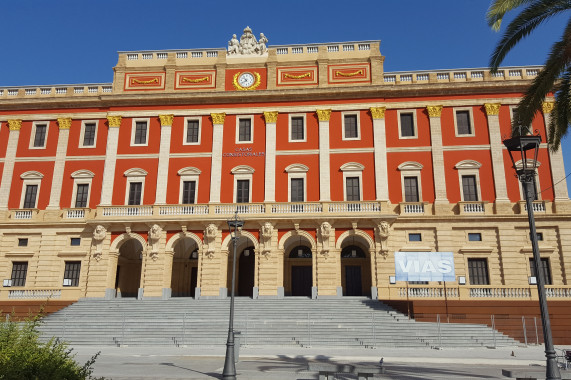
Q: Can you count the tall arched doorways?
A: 5